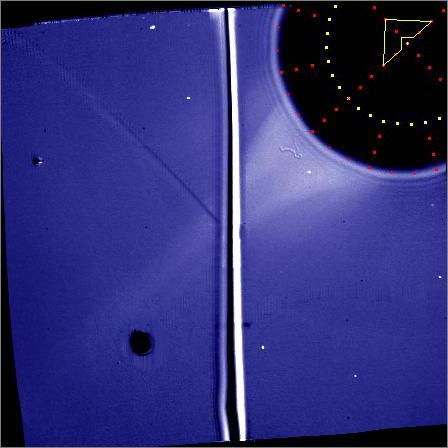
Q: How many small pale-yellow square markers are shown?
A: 14